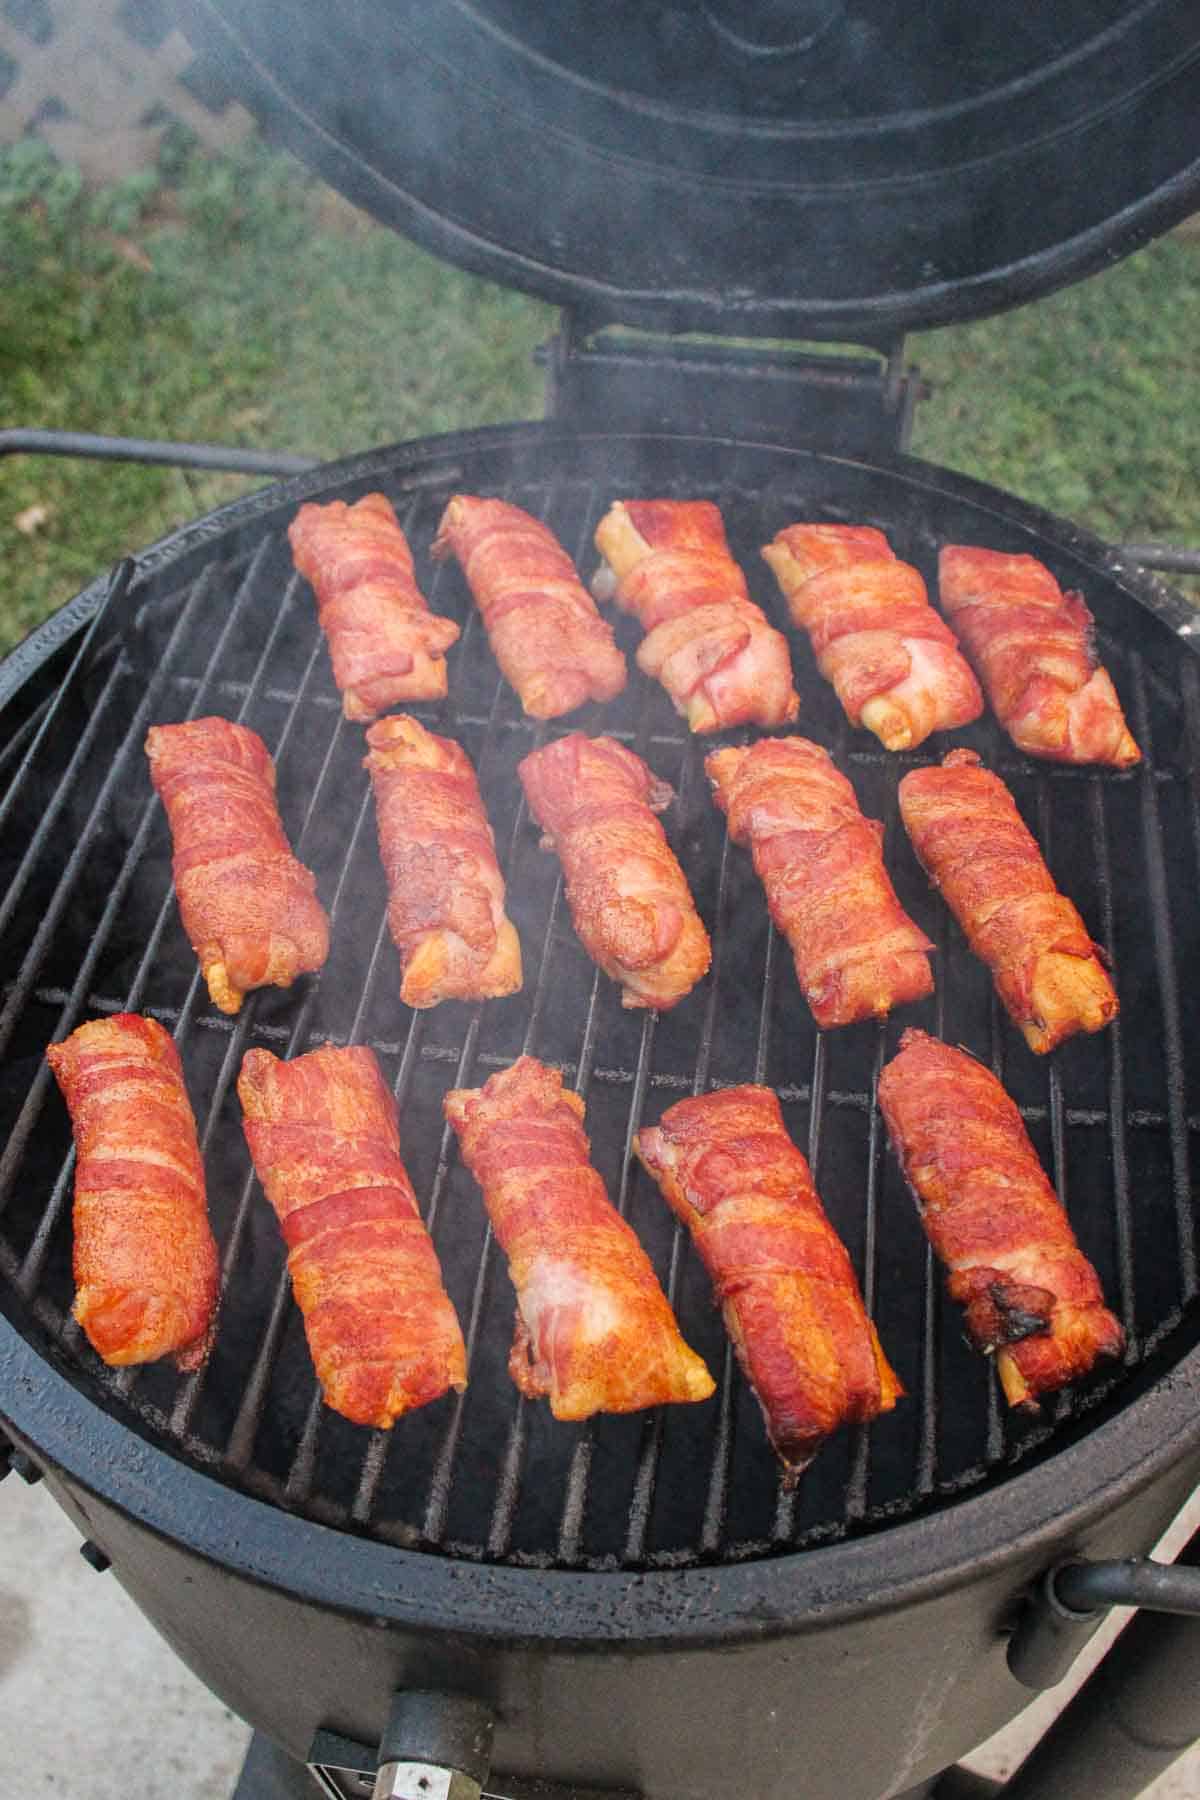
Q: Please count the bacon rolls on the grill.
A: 15